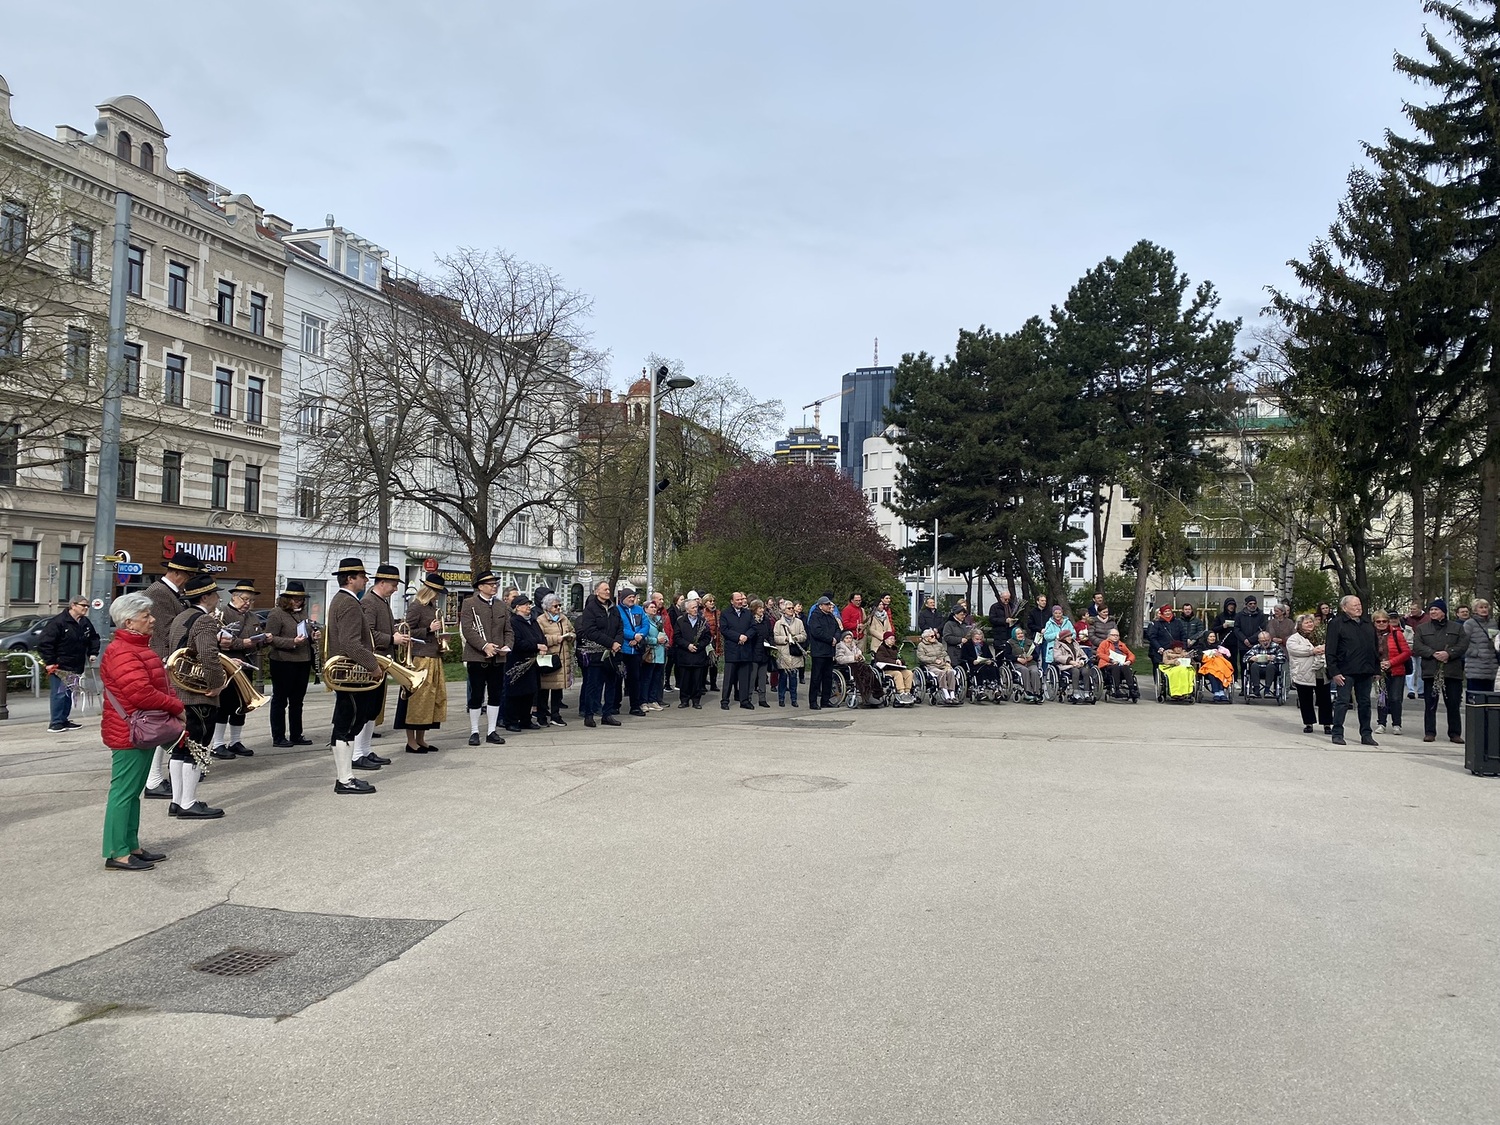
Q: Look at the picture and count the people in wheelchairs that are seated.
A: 10